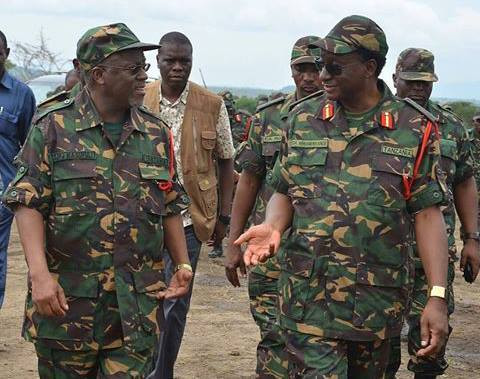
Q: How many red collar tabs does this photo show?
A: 2